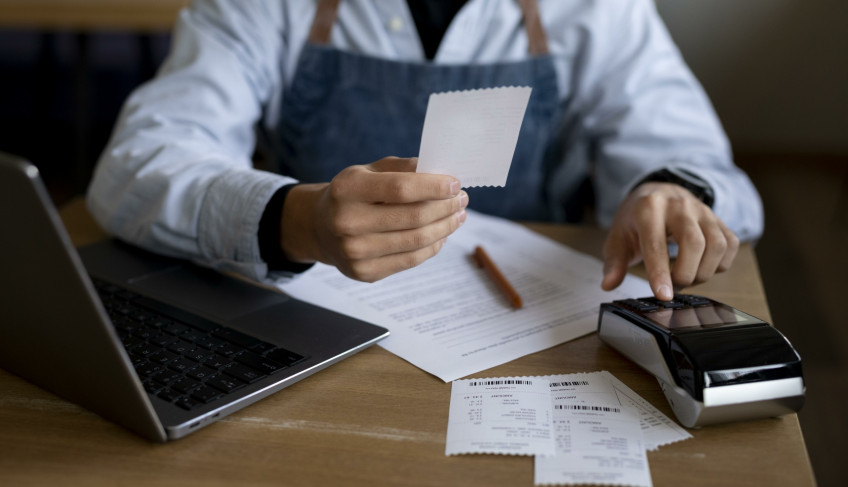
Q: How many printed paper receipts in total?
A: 5